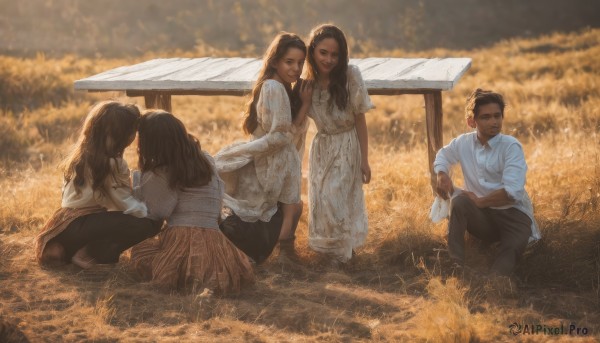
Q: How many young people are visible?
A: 5